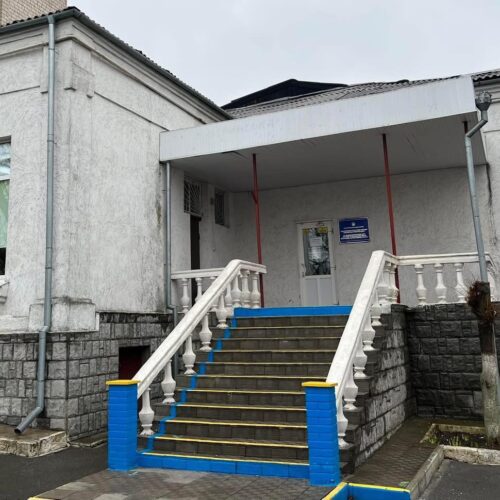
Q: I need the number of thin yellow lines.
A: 10